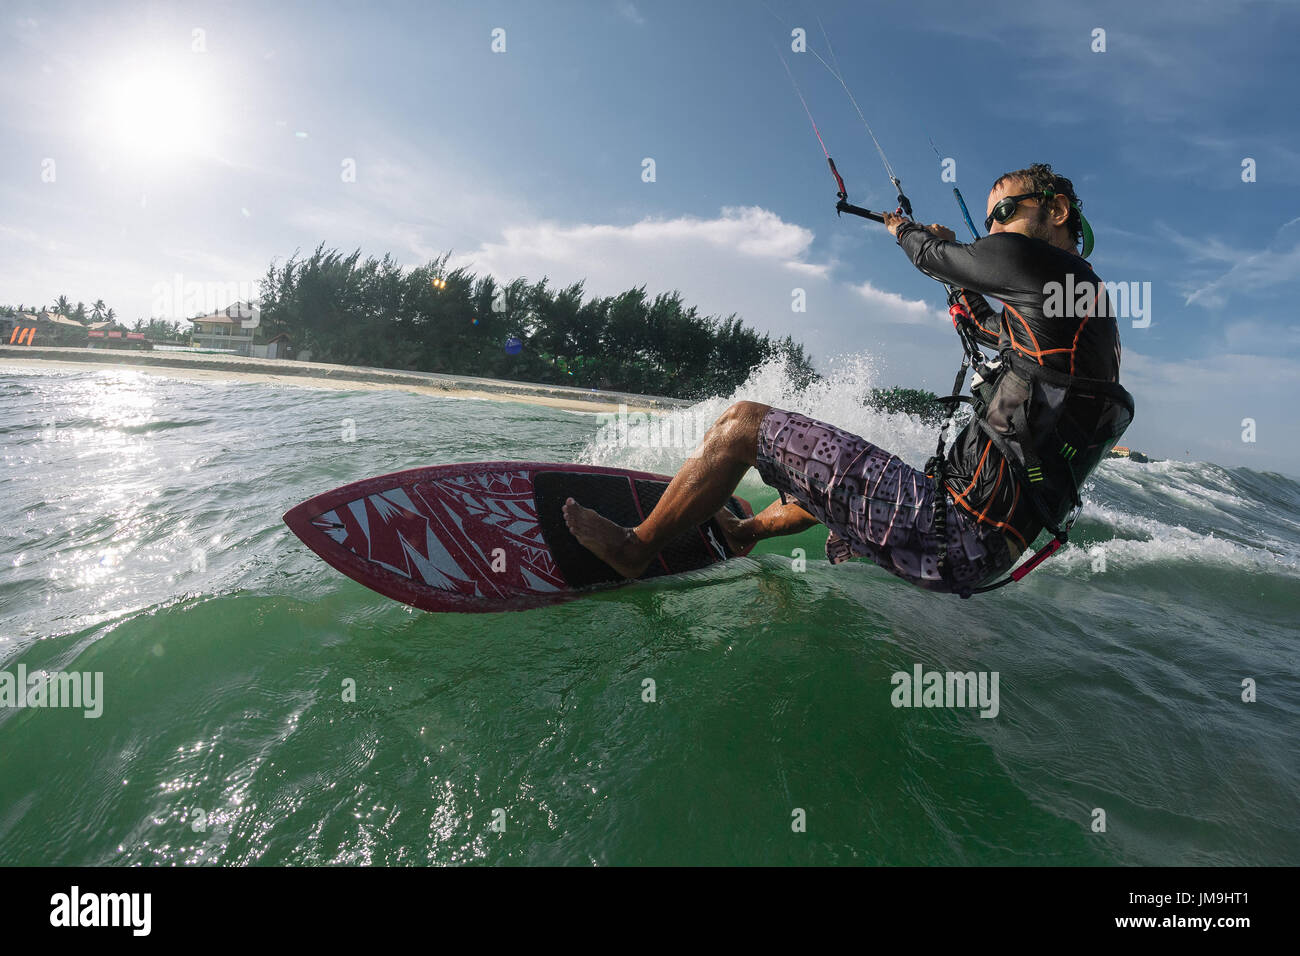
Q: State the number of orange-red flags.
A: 3